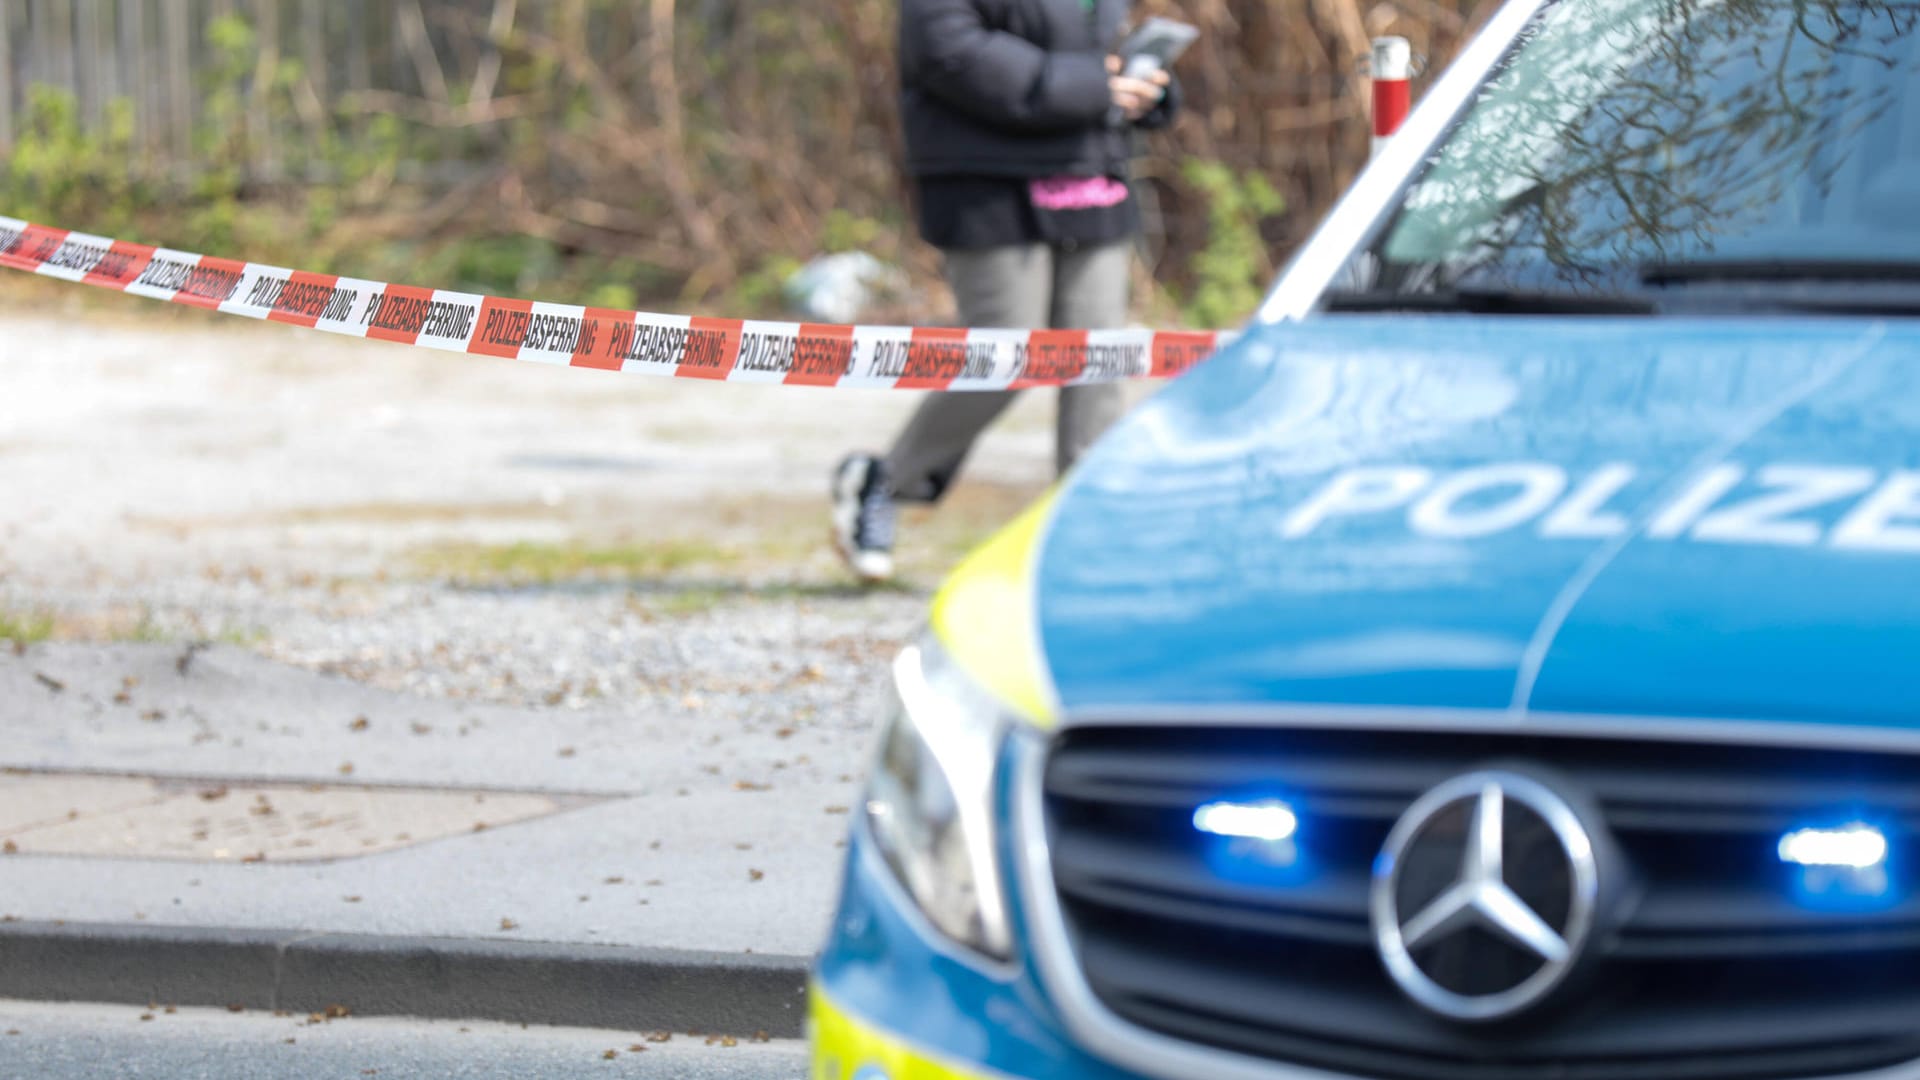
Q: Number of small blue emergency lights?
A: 2